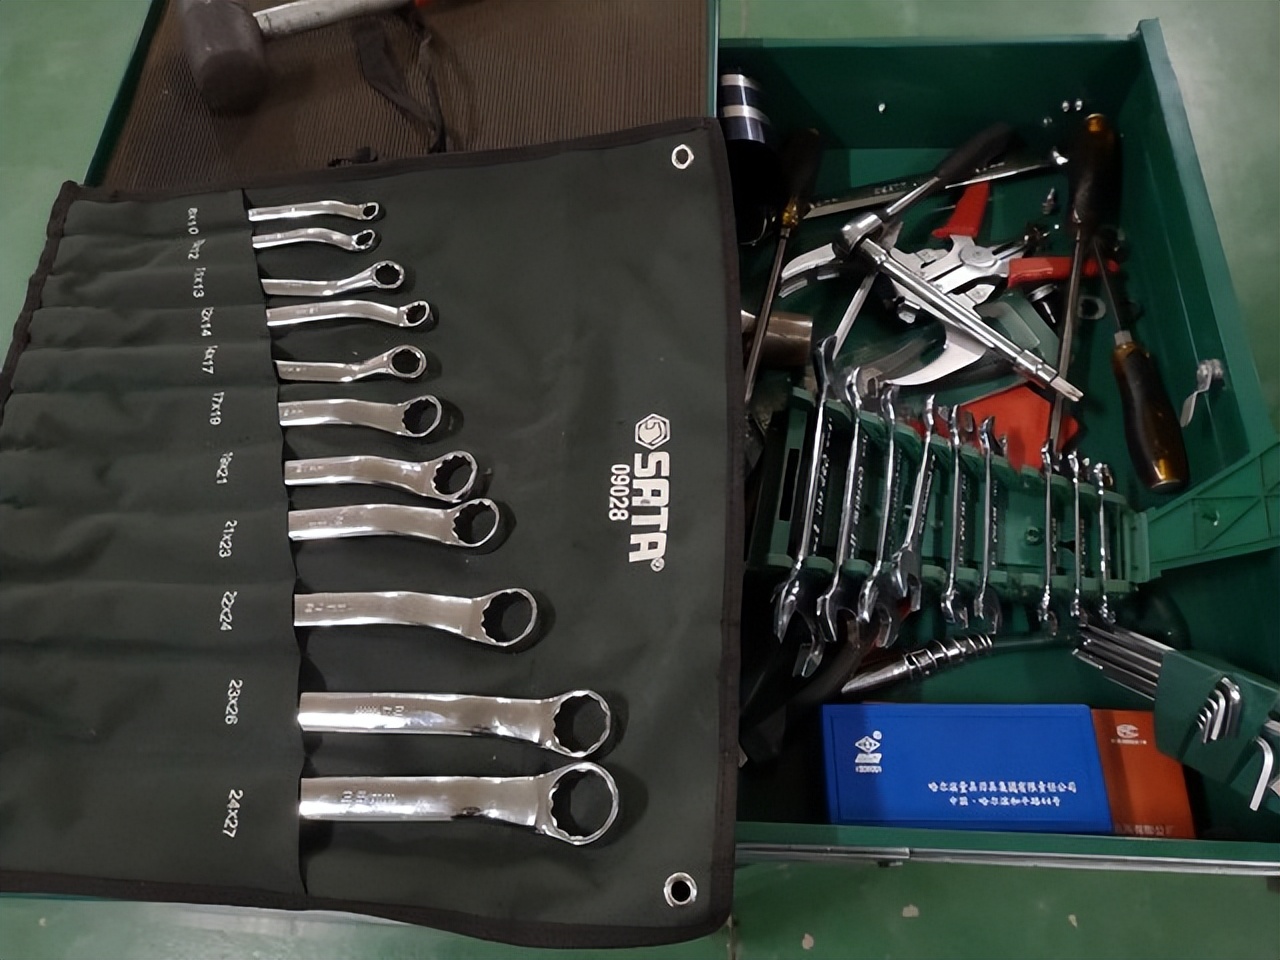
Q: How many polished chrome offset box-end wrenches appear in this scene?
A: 11